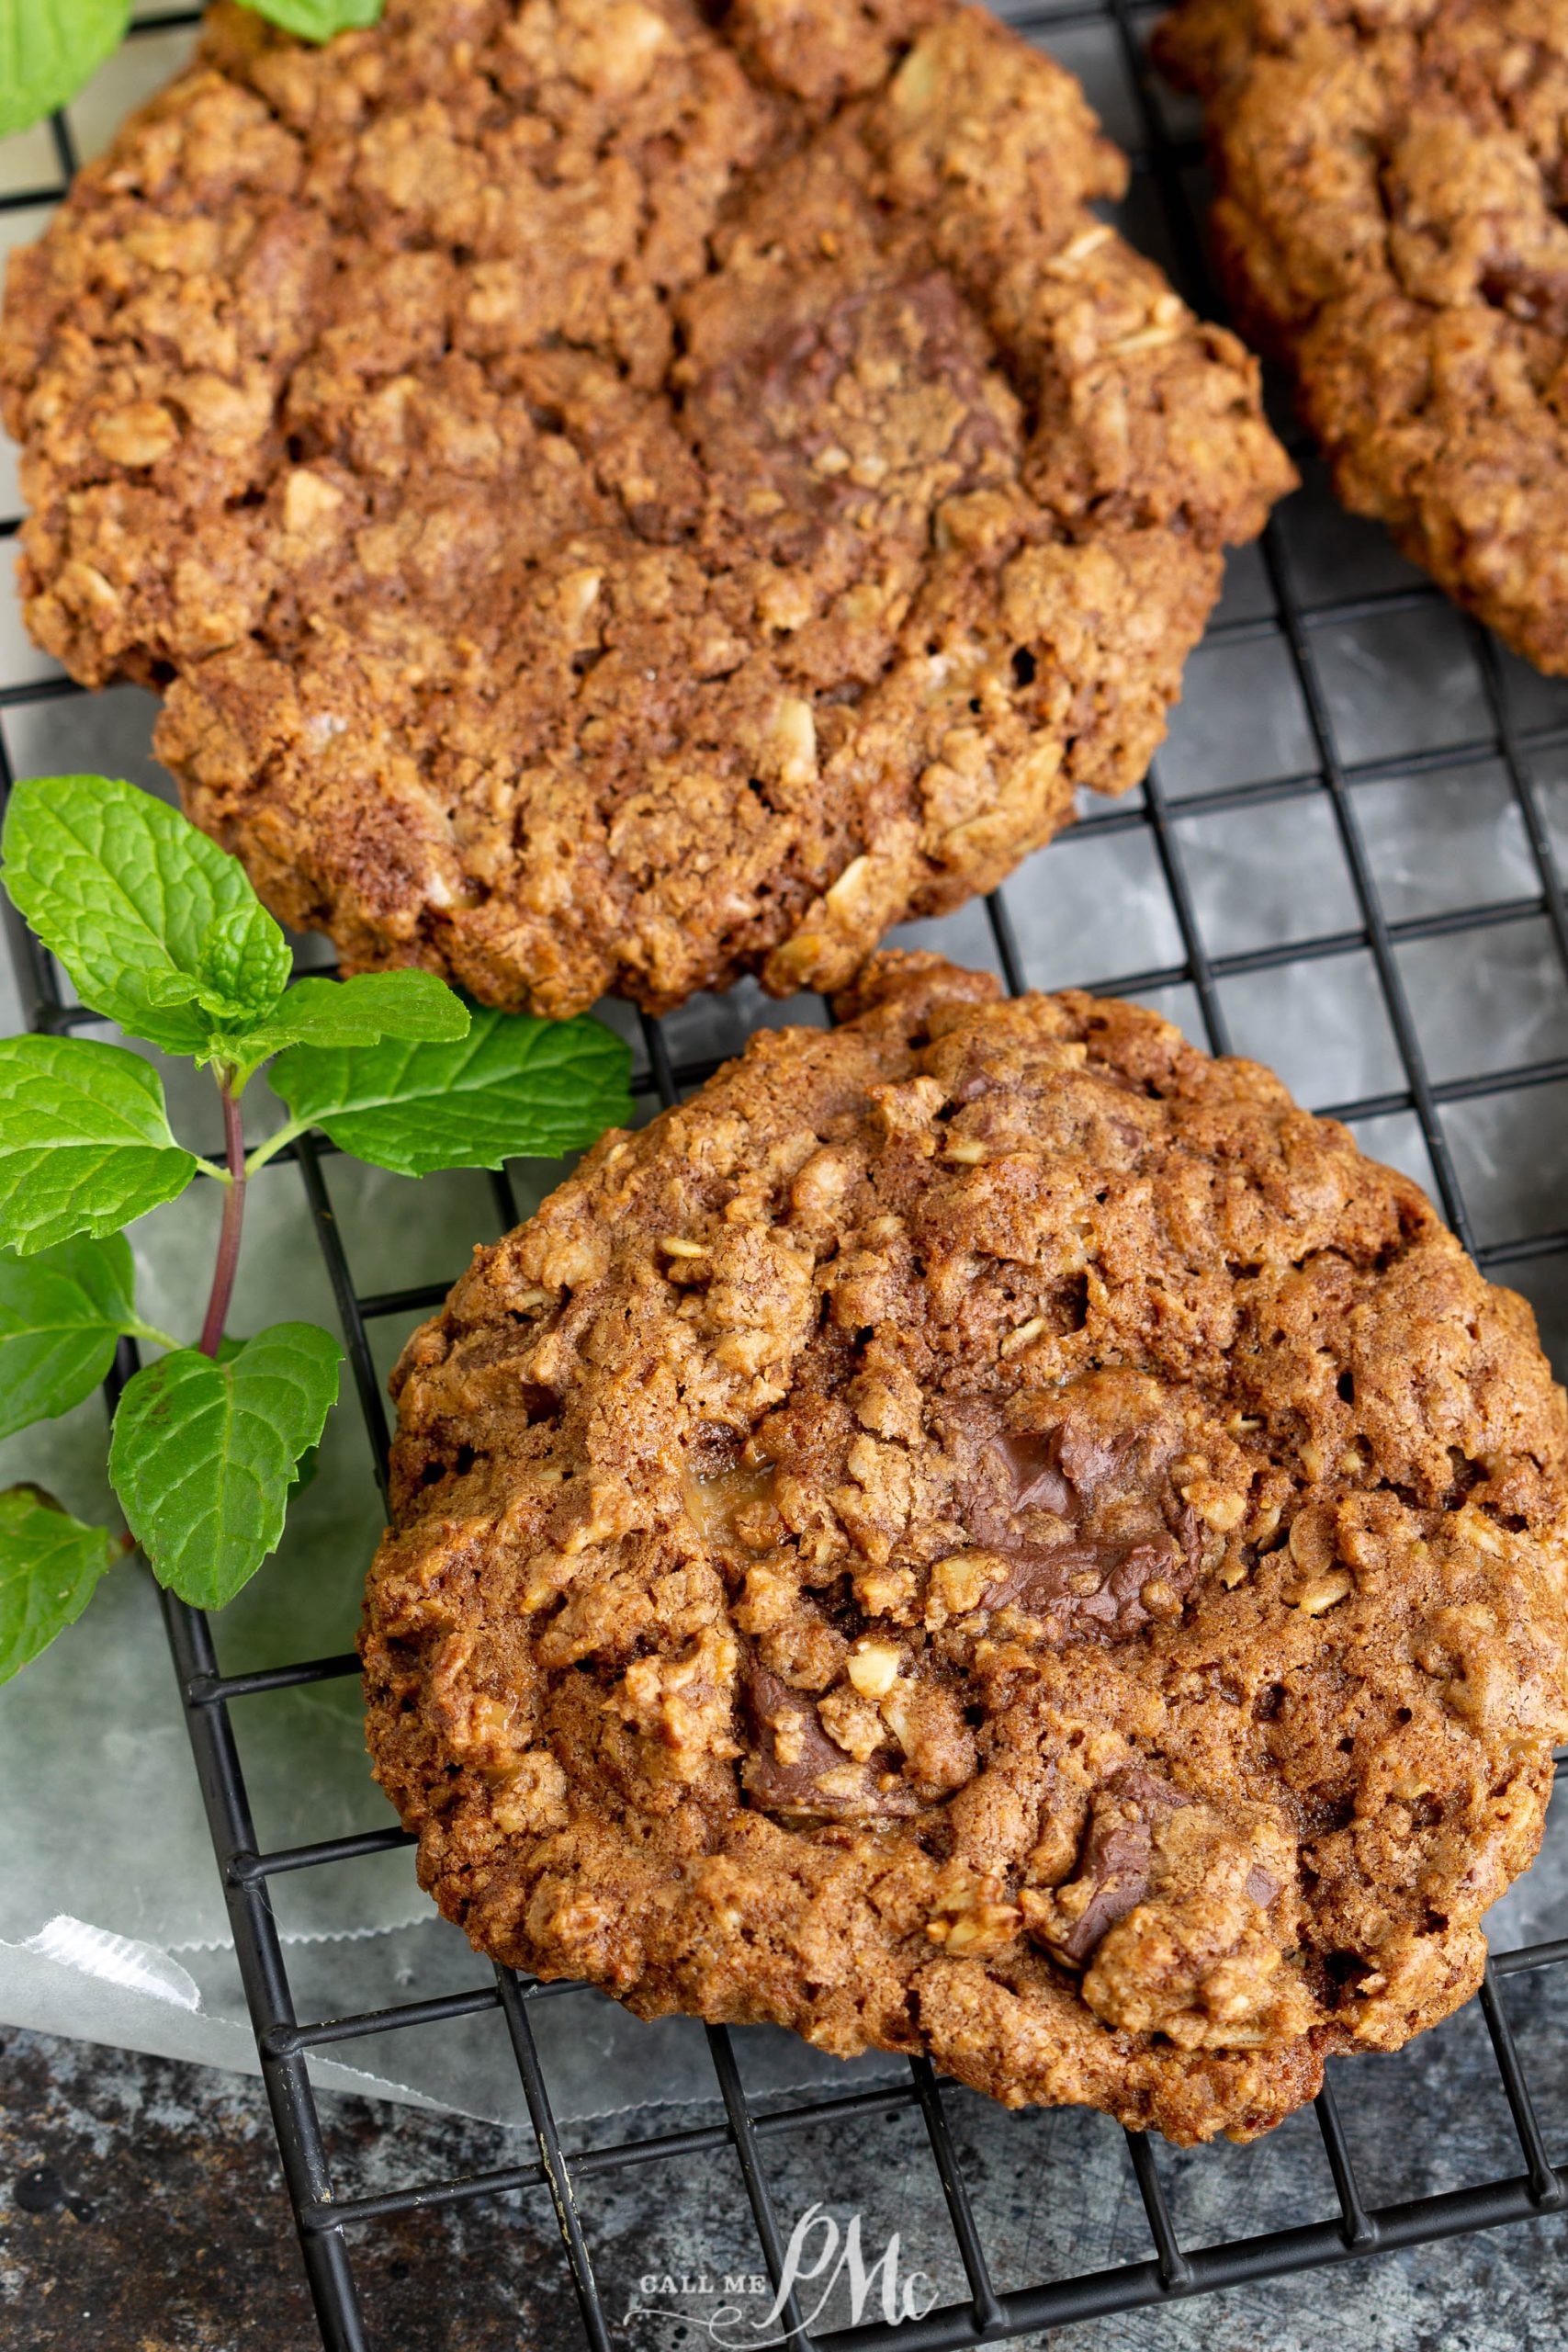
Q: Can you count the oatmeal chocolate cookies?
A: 3